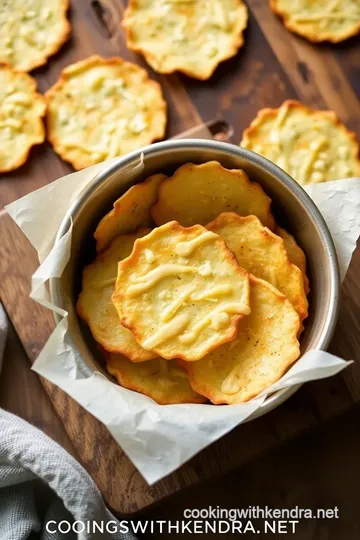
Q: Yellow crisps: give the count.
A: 14